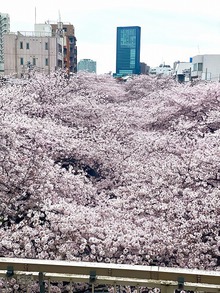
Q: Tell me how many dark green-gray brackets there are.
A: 3